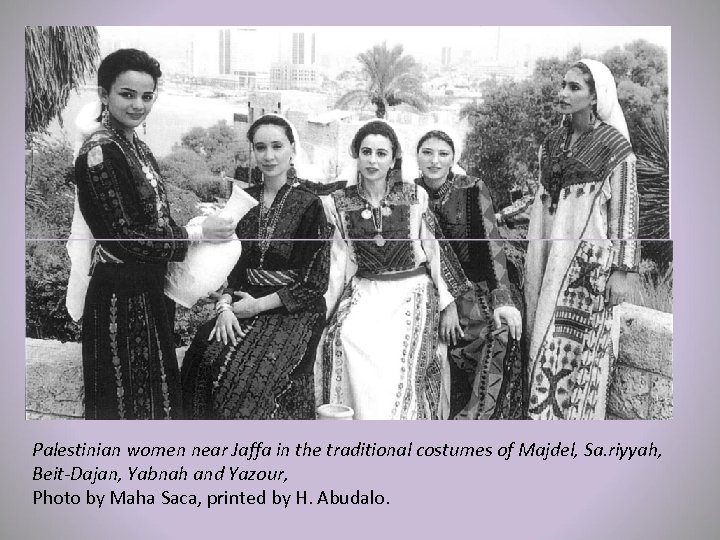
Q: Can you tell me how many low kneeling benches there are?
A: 0